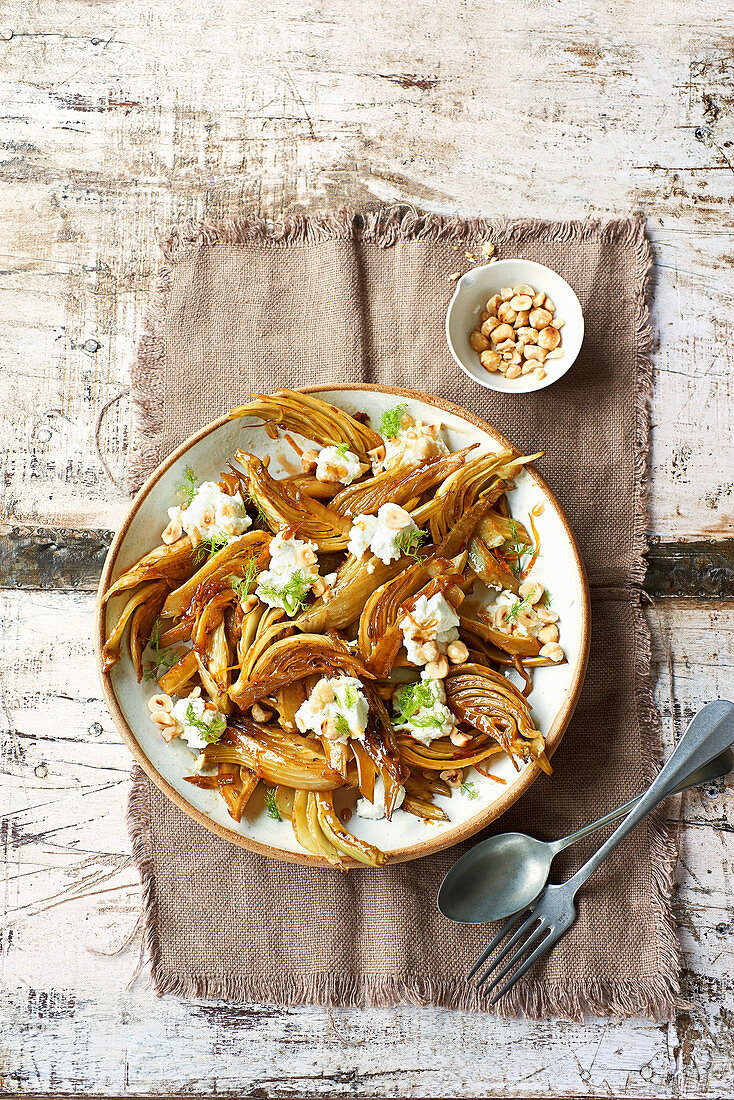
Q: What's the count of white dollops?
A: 11